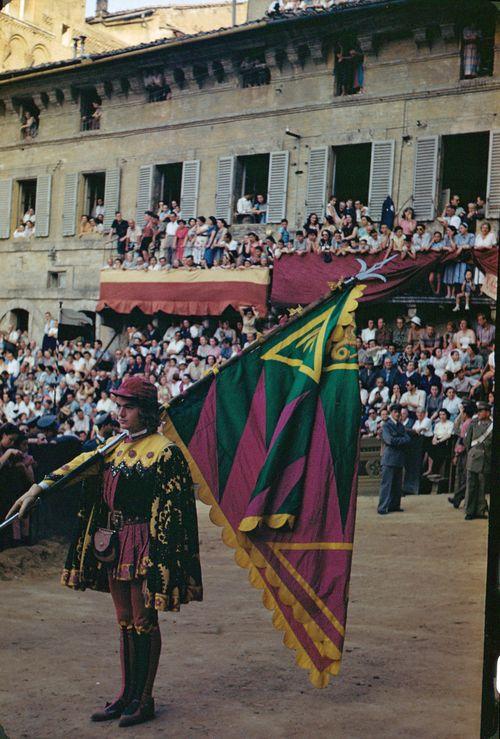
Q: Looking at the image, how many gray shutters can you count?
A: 12